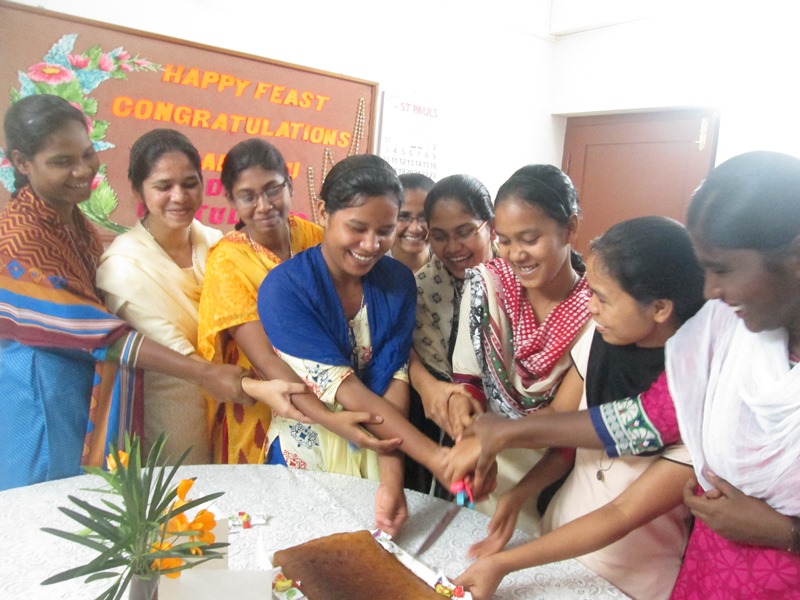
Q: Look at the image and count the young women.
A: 9